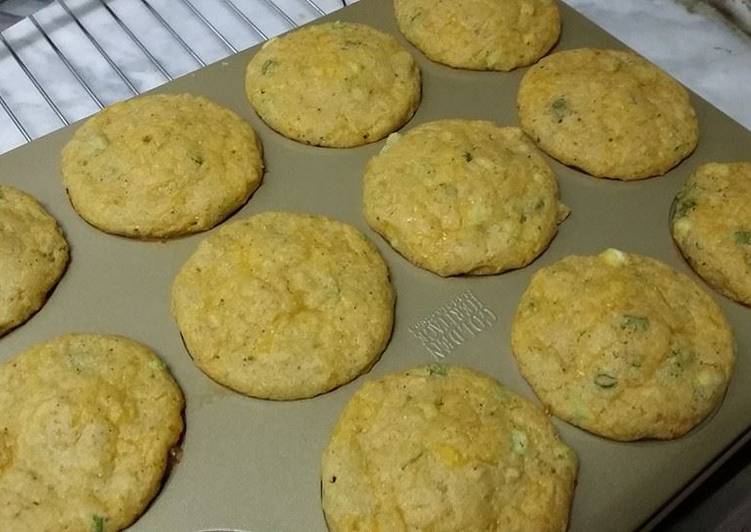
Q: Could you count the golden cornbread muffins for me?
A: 11